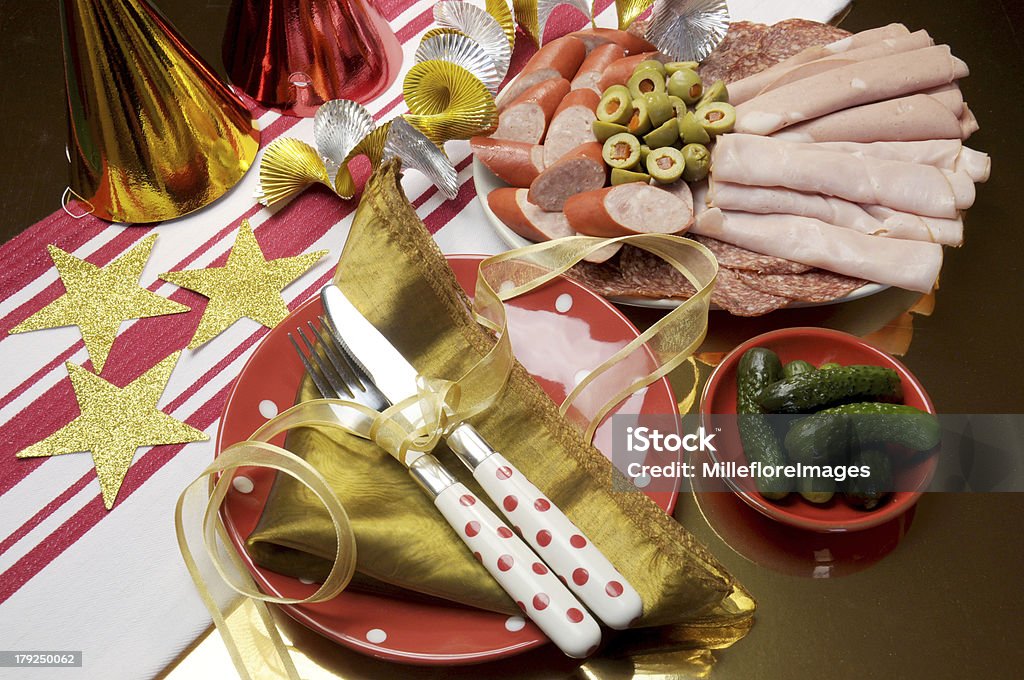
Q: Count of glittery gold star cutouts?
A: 3